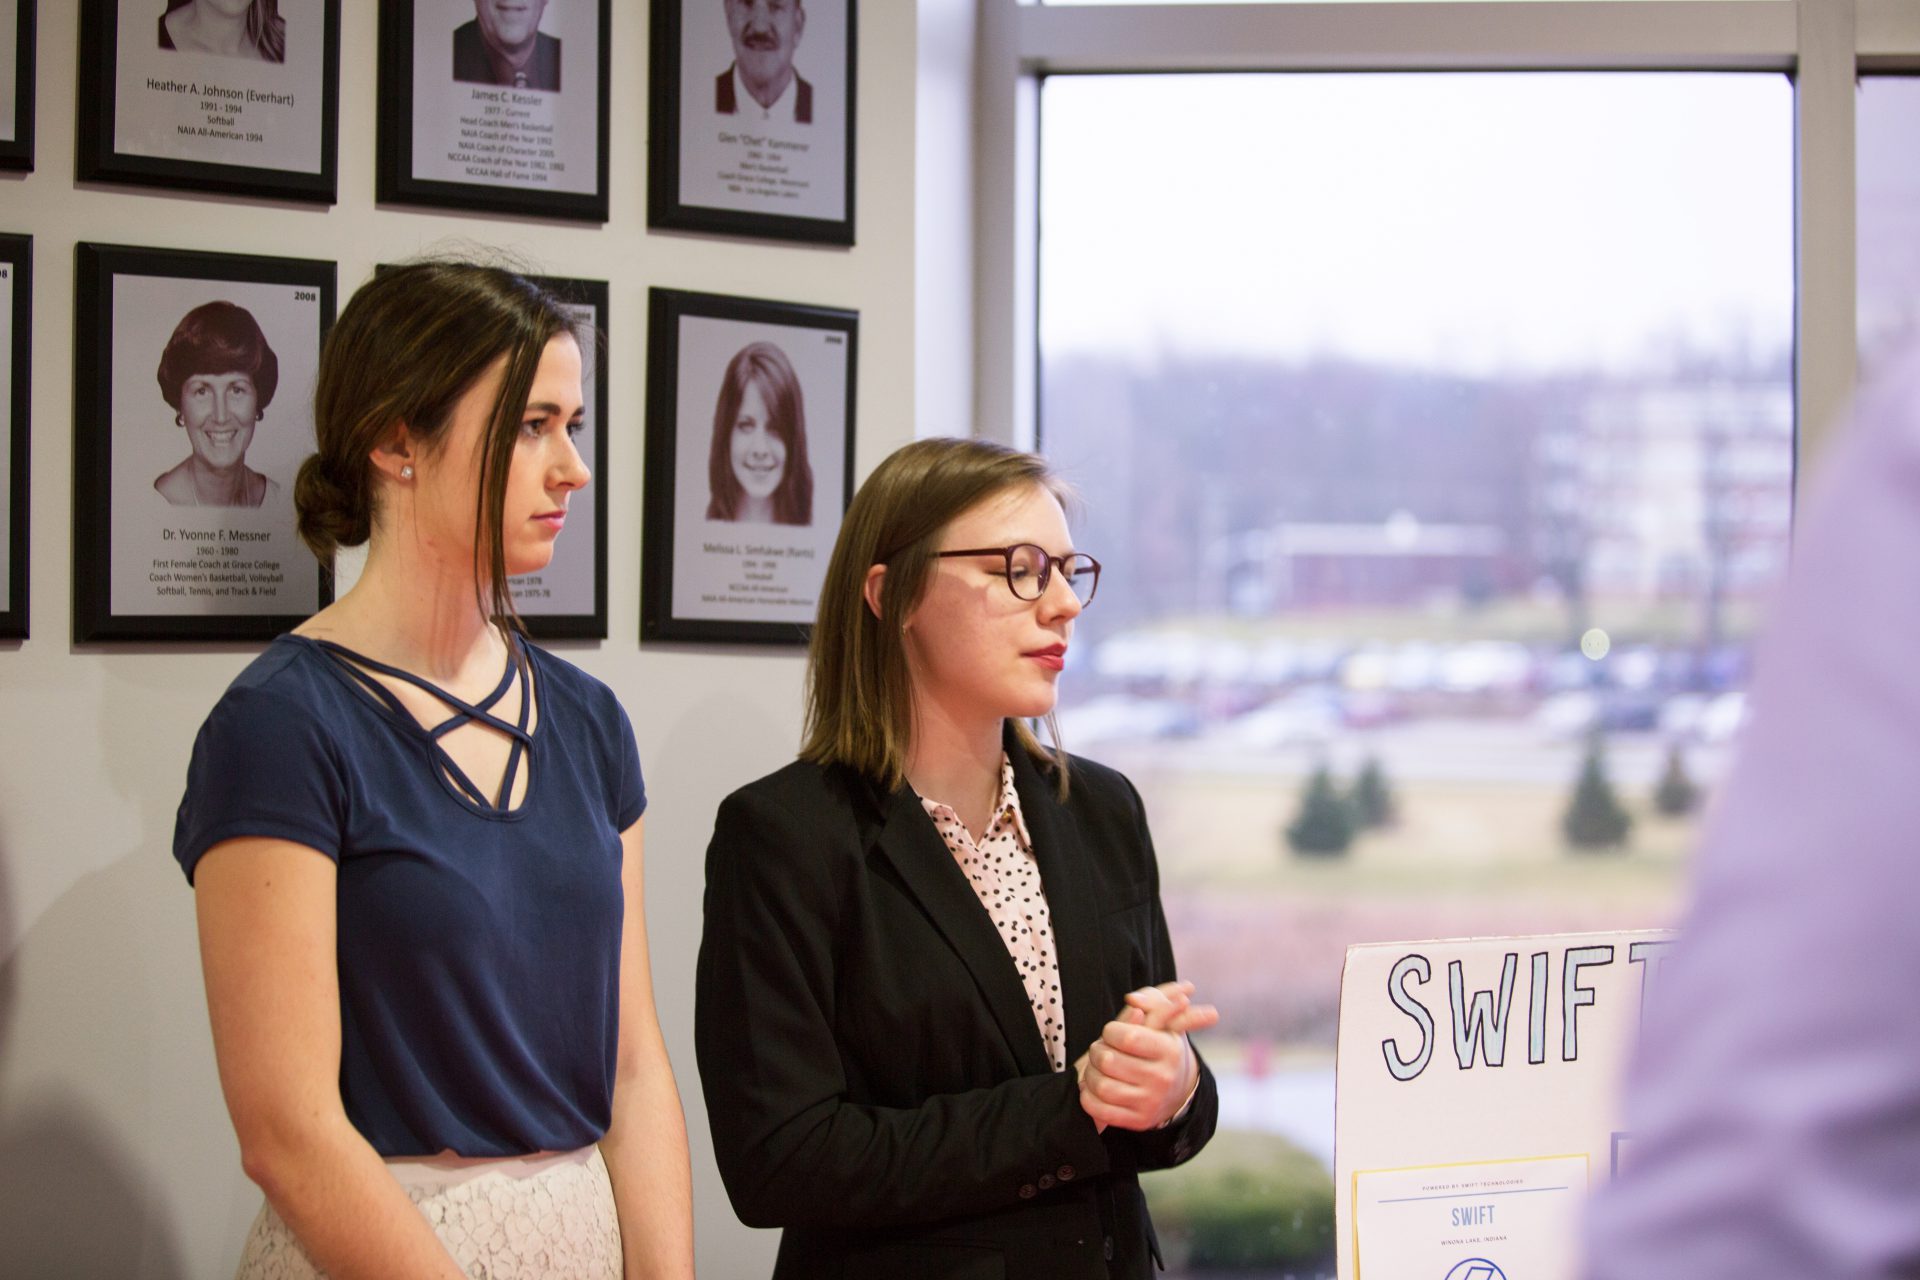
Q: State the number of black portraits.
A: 8